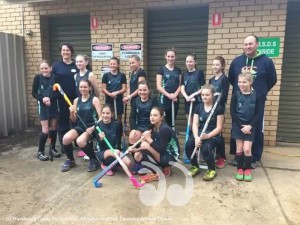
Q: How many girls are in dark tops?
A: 13